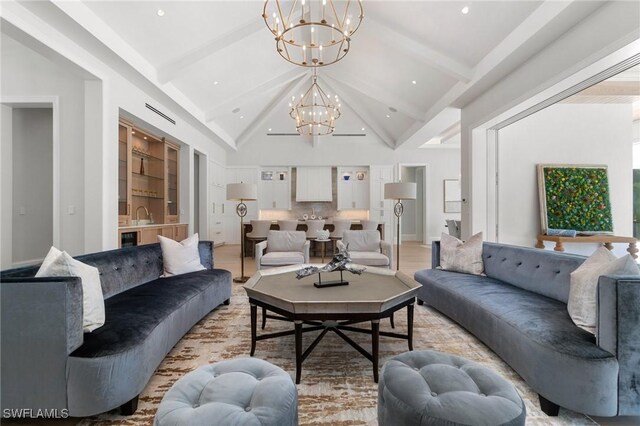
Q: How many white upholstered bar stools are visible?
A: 5